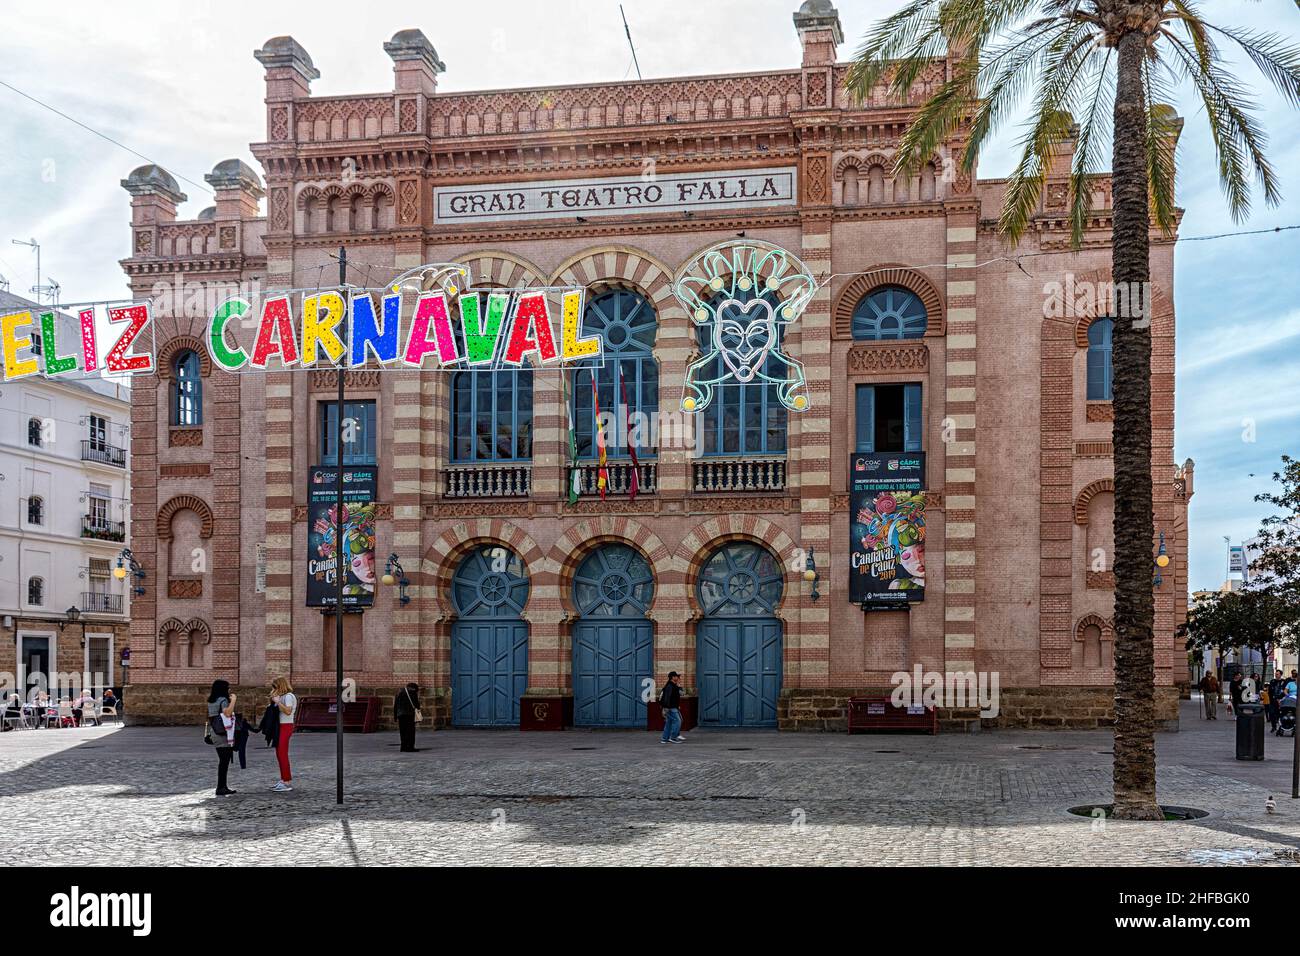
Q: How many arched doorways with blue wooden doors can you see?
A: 3